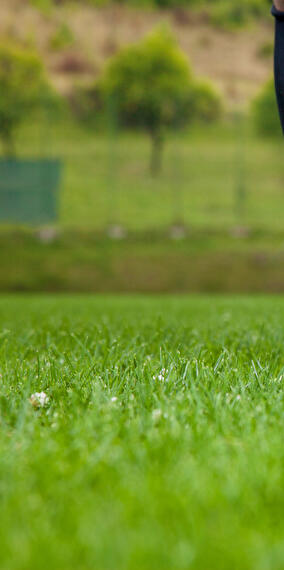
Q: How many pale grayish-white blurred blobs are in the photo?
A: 4